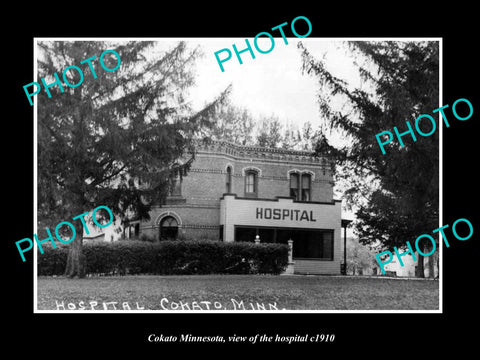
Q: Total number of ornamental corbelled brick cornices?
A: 1